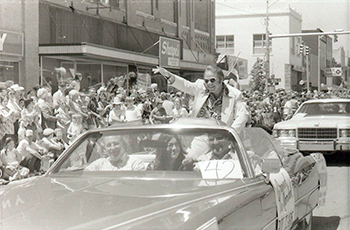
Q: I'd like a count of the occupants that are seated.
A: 3